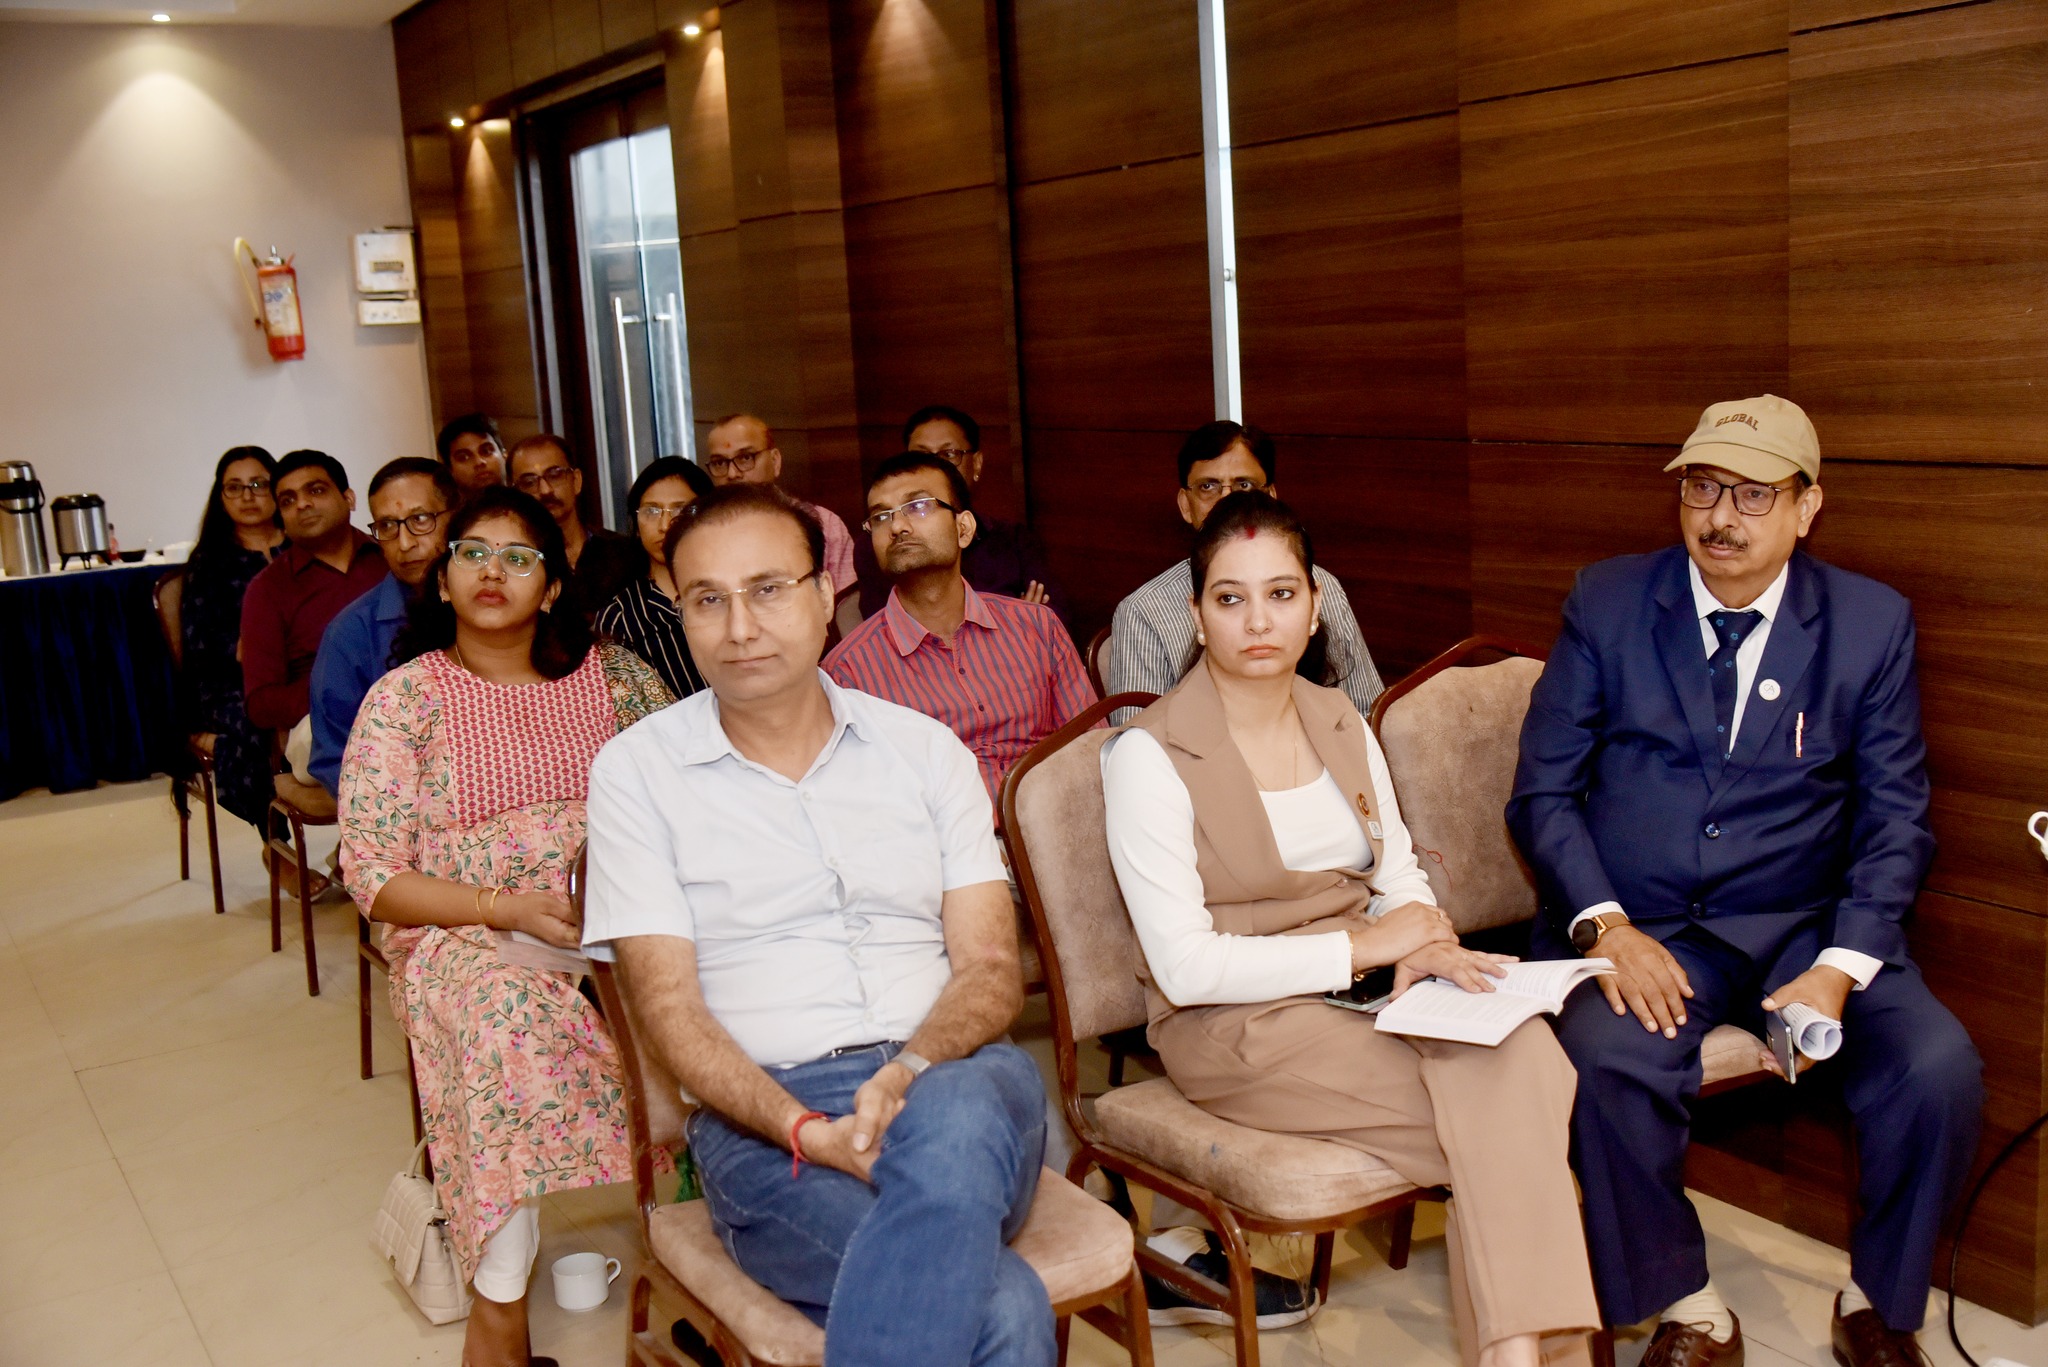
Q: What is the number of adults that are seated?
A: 14